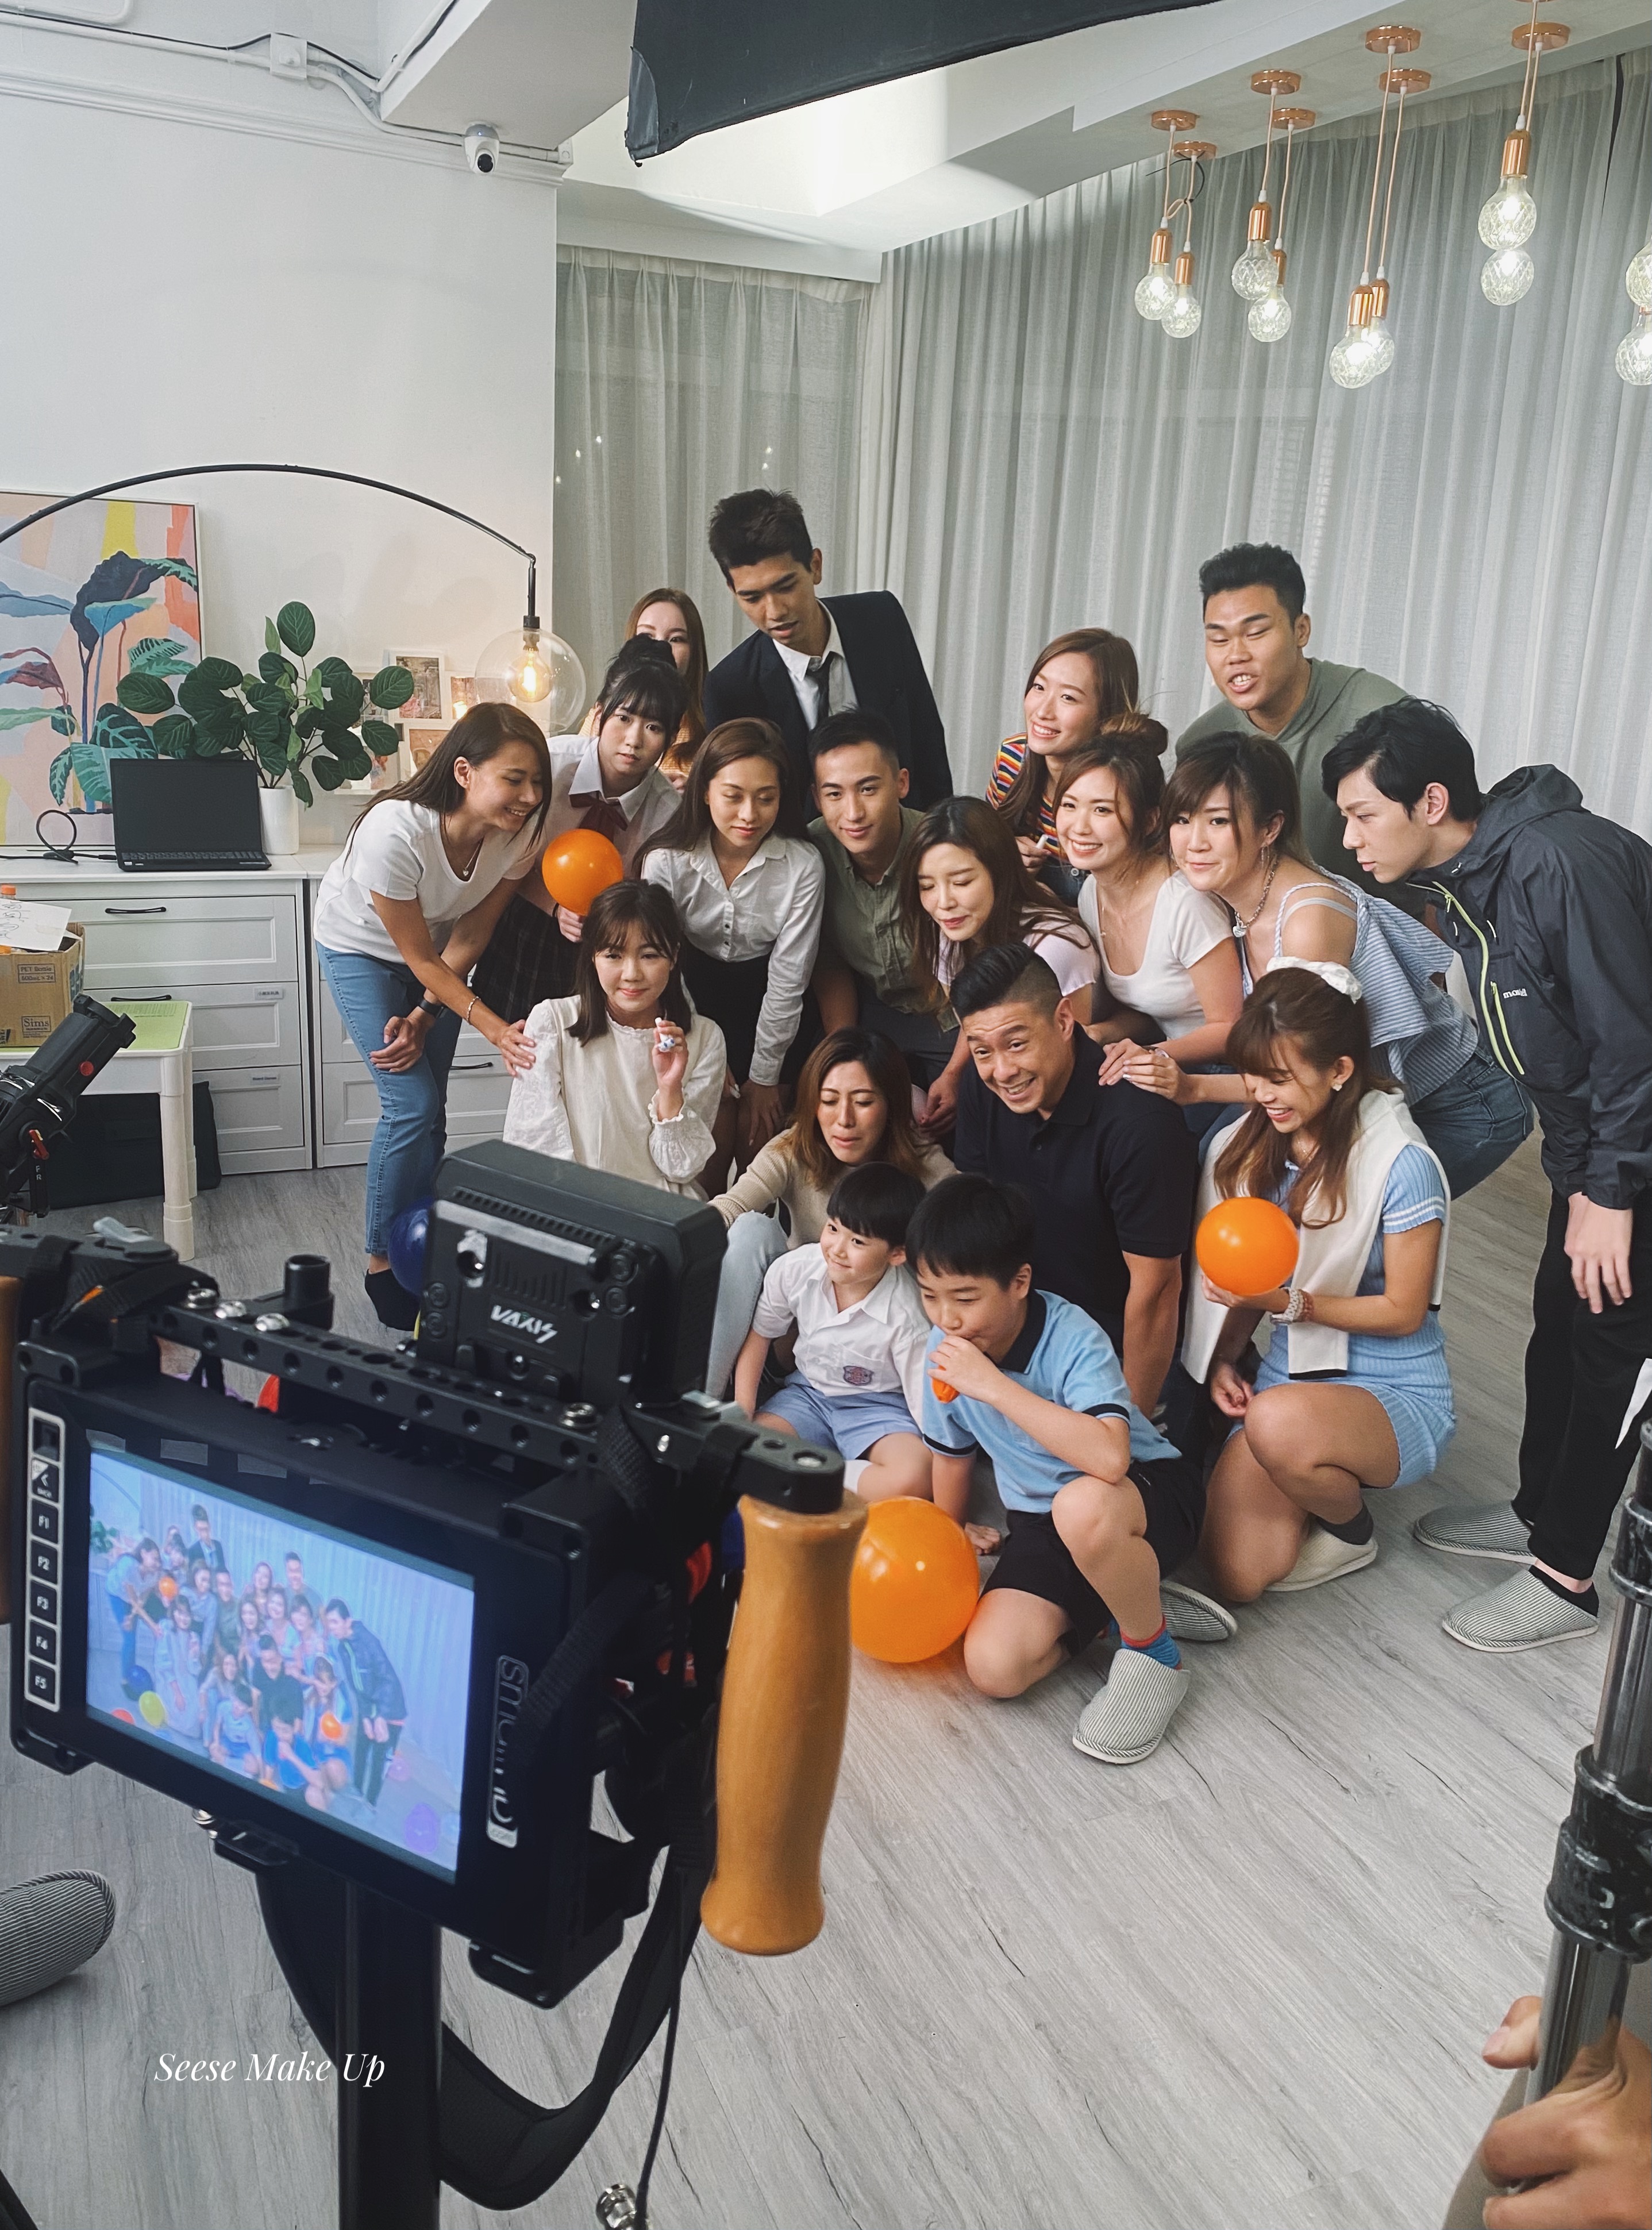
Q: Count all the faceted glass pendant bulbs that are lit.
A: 9